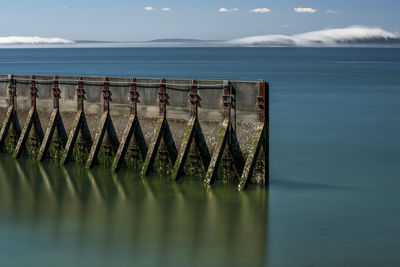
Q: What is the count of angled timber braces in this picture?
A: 10